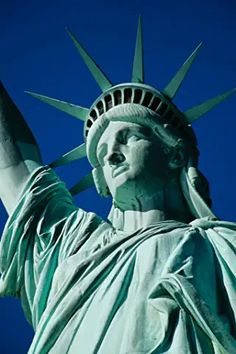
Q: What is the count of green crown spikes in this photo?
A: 7